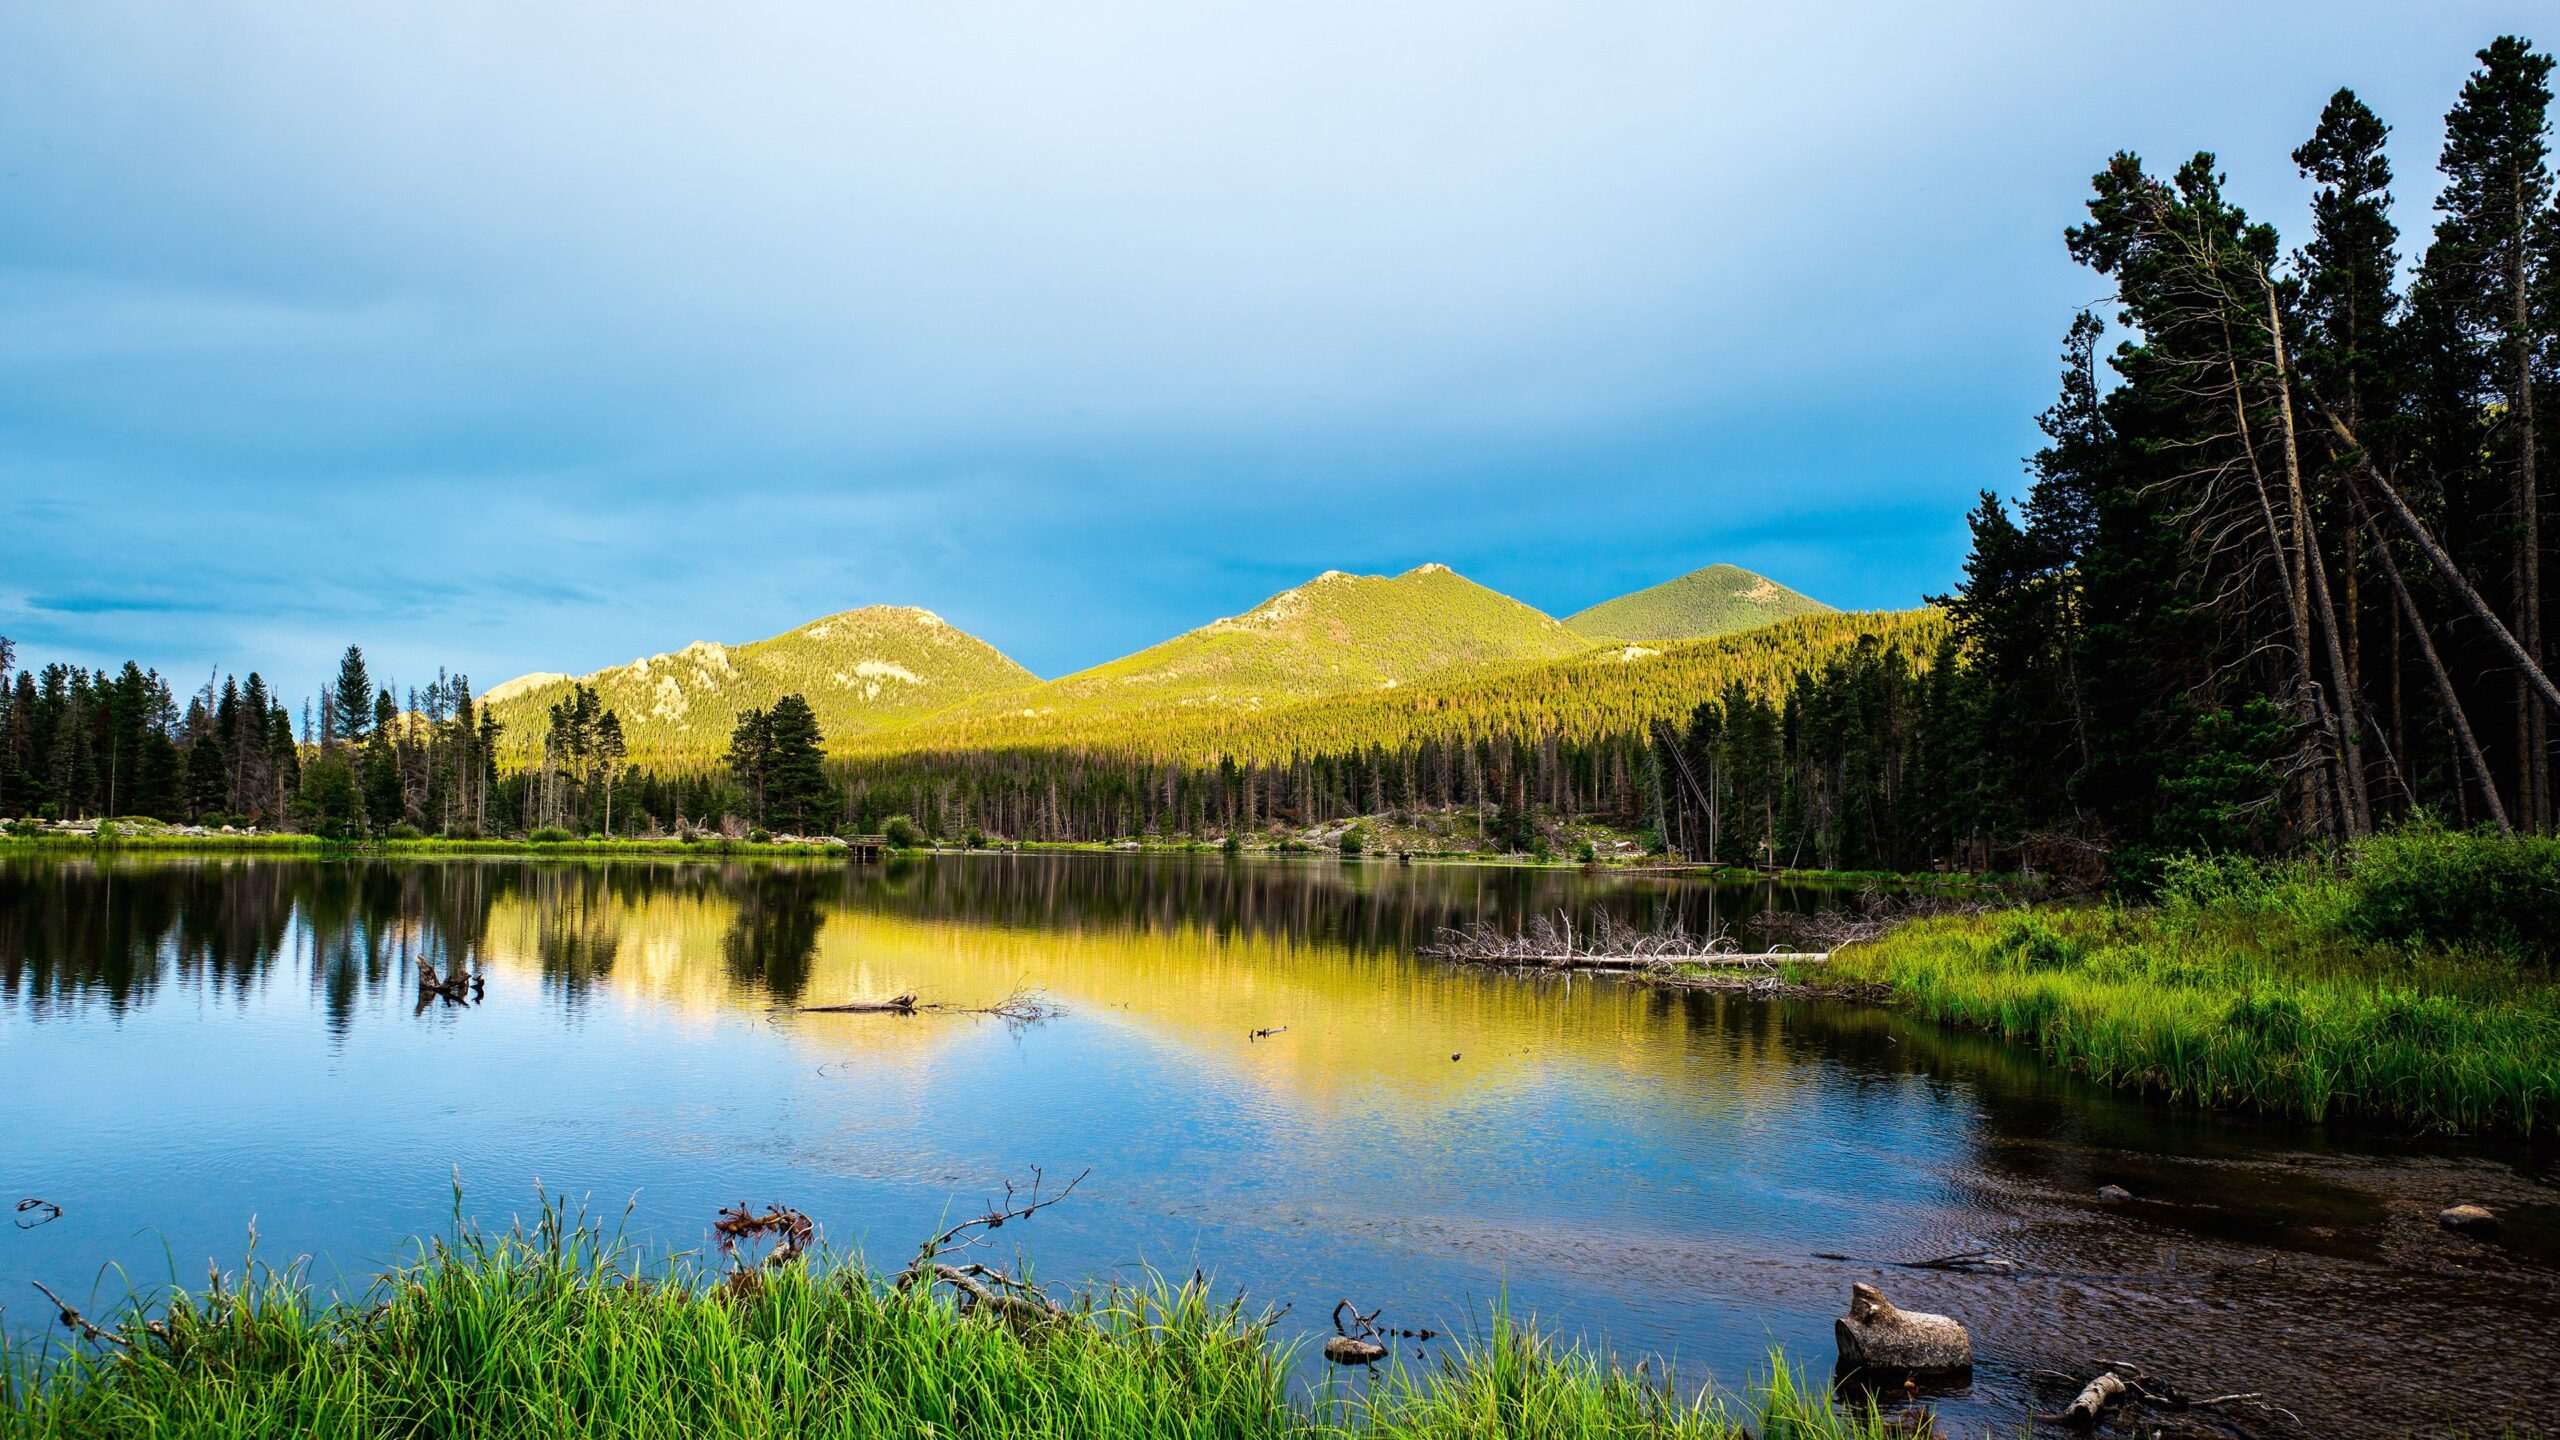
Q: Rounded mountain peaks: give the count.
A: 3